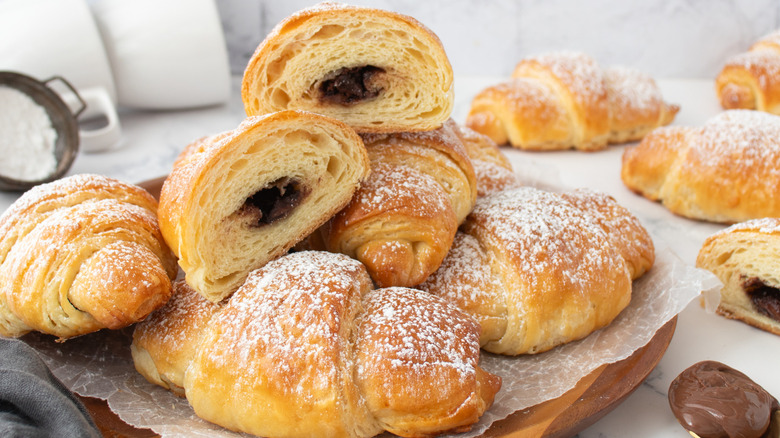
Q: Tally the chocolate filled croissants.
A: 3